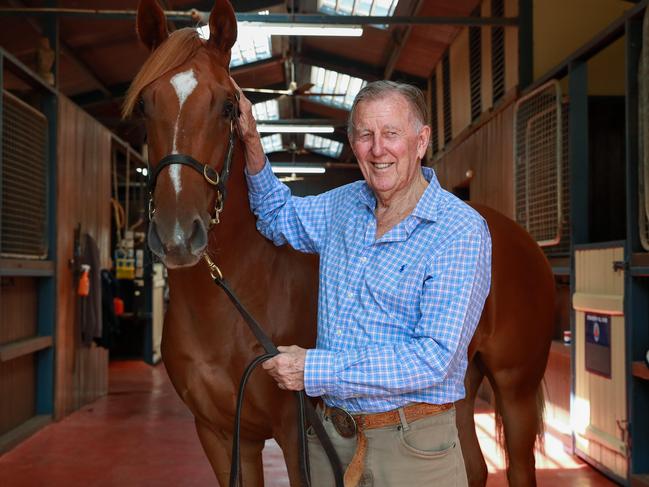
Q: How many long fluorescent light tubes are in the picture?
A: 3